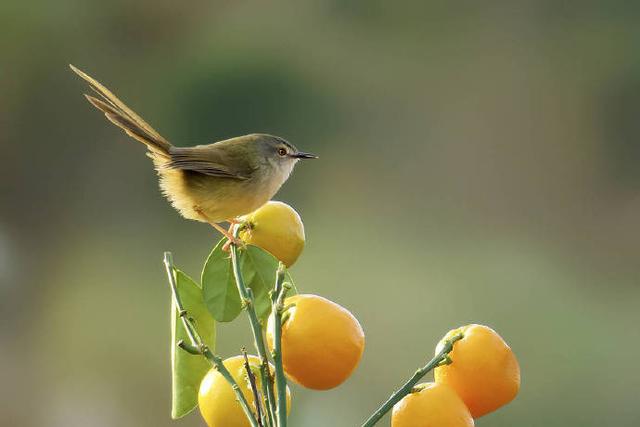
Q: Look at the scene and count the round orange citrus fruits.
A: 5